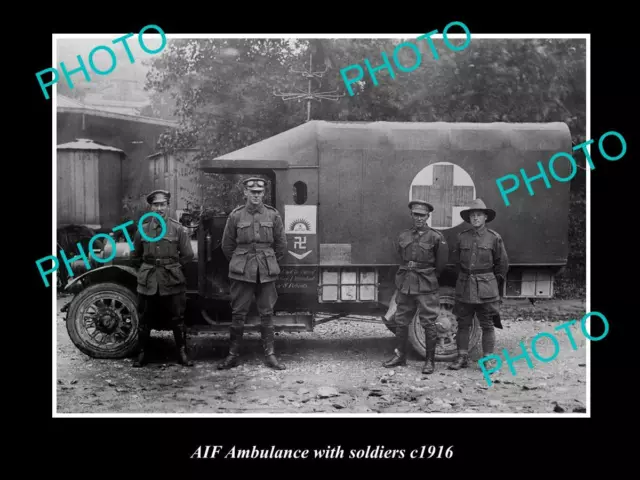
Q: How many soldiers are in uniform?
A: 4